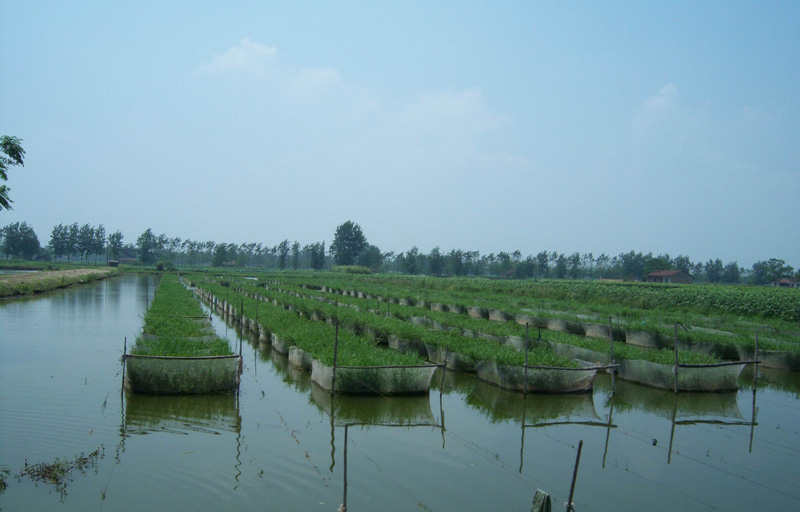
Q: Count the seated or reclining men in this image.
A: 0